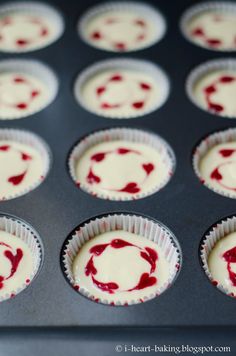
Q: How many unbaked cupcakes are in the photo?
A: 12